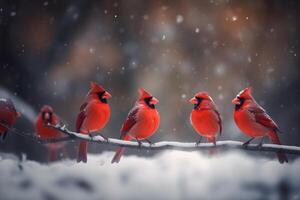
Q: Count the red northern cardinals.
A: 6